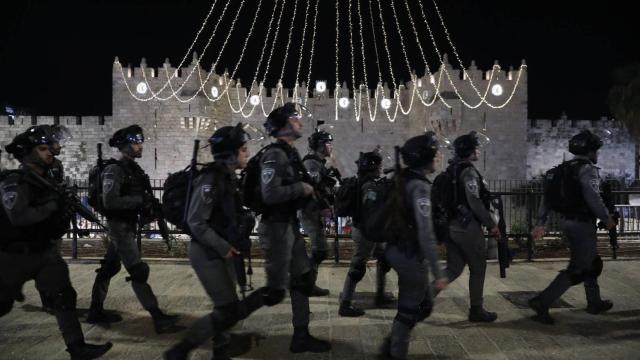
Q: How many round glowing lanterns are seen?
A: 7